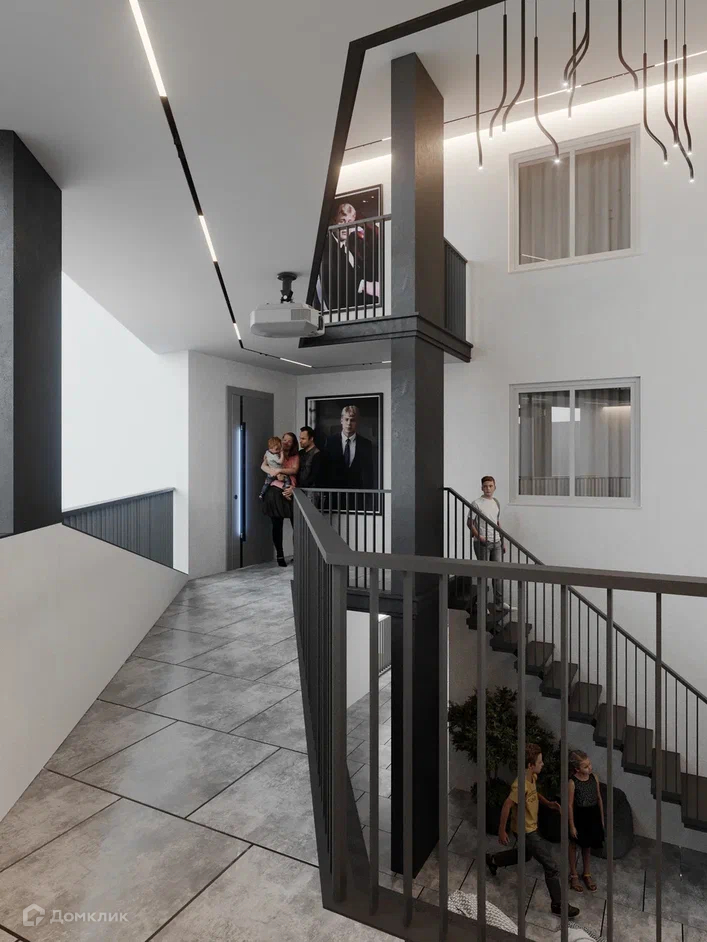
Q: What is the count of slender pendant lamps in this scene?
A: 12